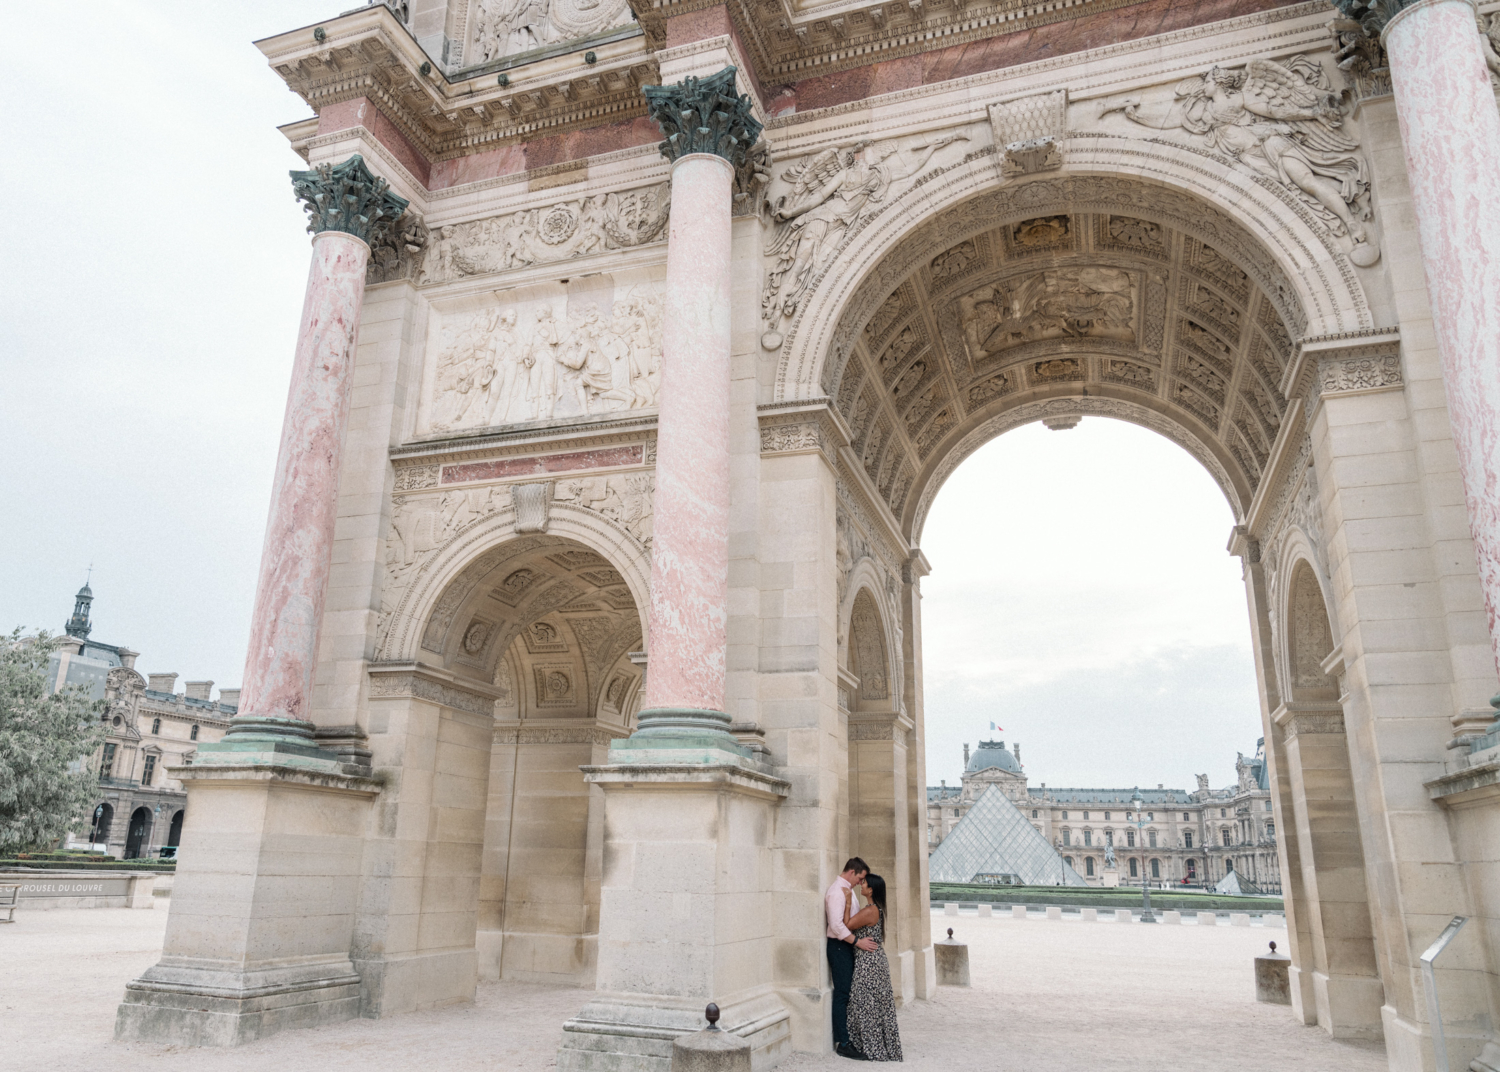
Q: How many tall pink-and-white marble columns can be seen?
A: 3